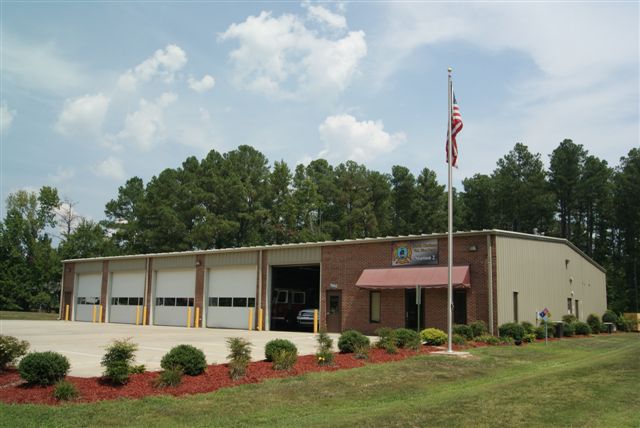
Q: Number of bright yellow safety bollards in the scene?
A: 10